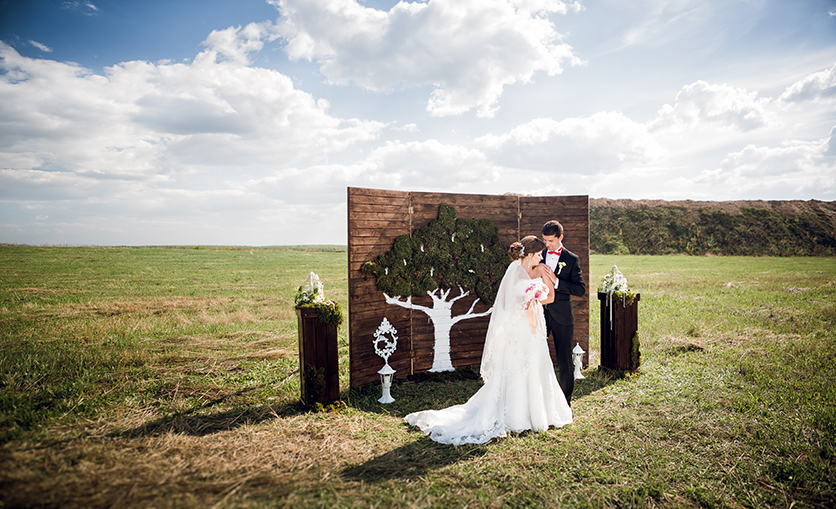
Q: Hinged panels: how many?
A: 3